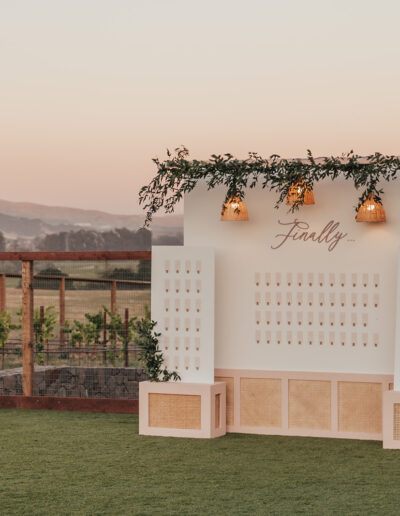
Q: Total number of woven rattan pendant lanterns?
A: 3